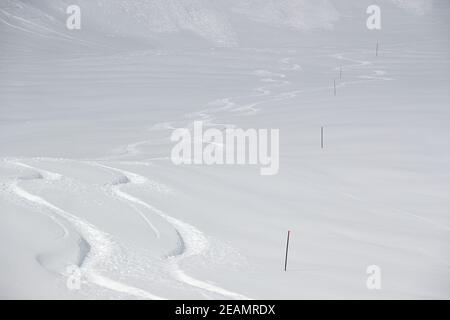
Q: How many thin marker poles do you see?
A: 5